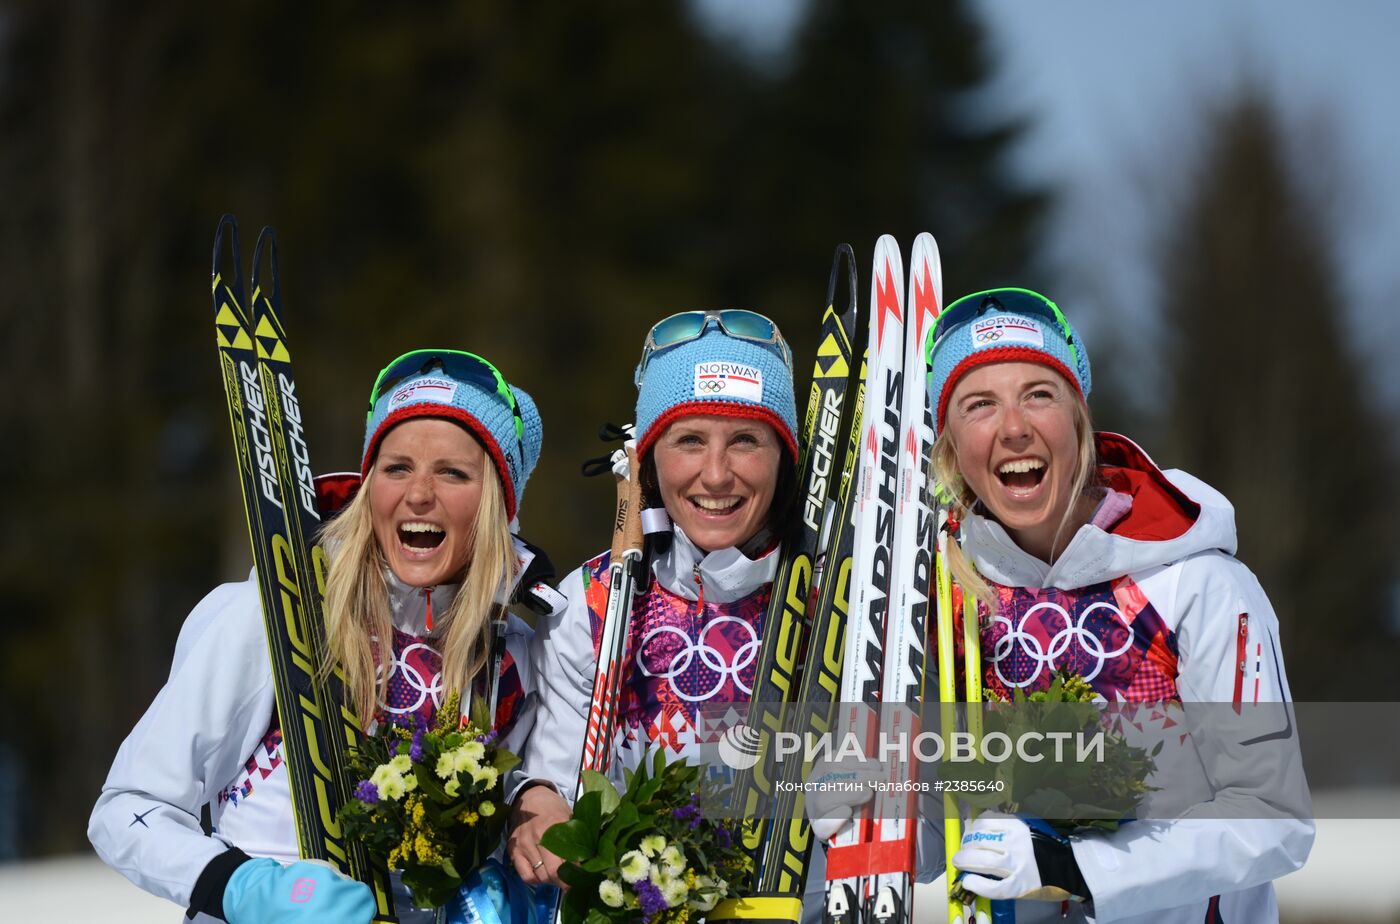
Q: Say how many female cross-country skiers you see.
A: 3